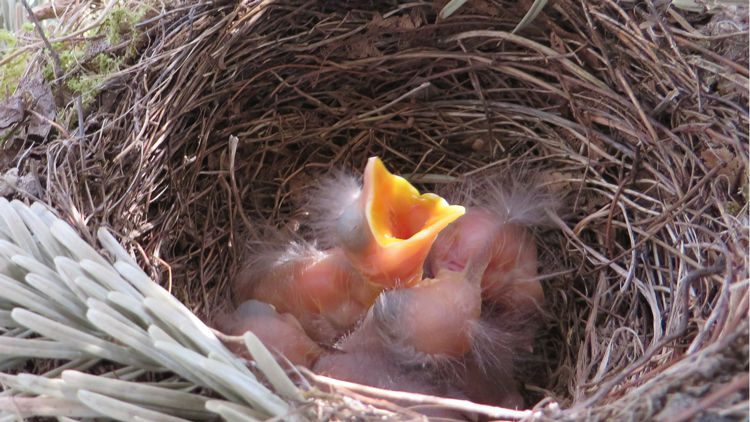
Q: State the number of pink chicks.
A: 4